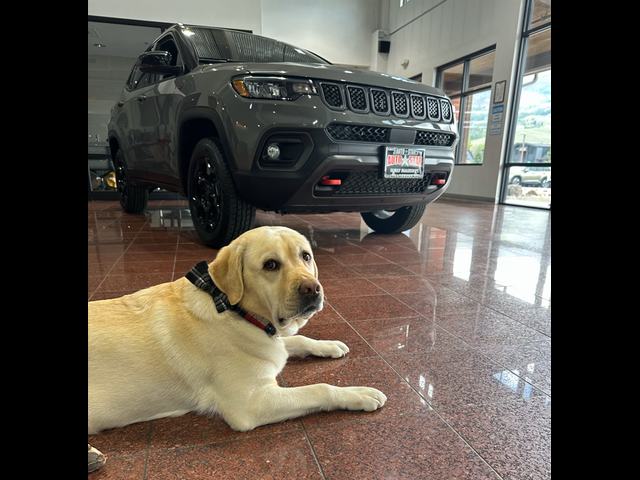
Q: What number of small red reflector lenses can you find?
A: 2